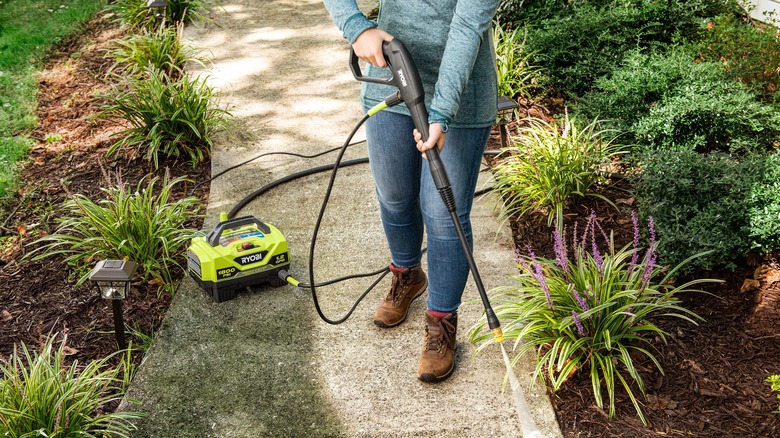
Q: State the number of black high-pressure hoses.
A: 1